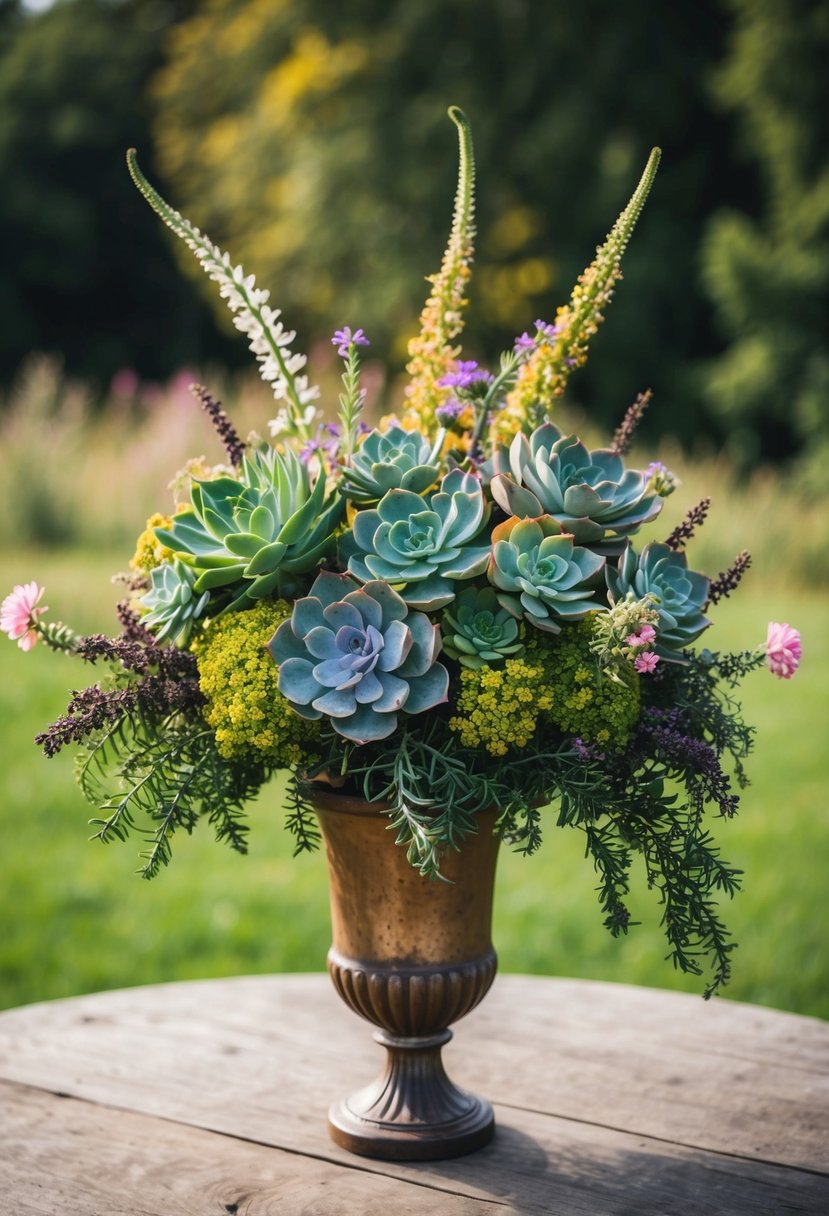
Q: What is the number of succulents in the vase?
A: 9